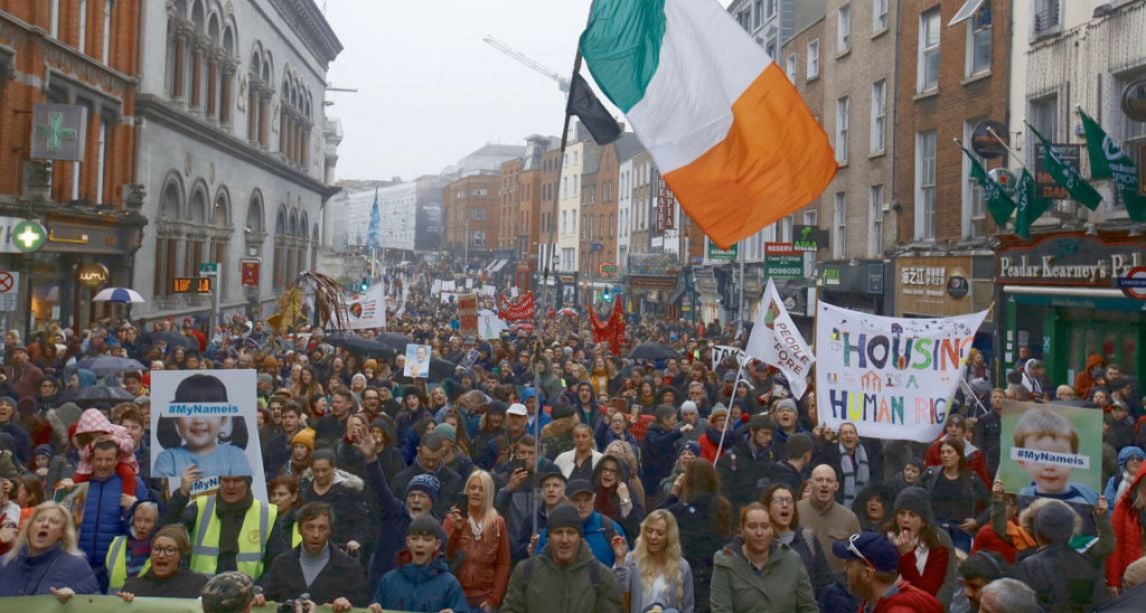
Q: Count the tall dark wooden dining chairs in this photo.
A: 0